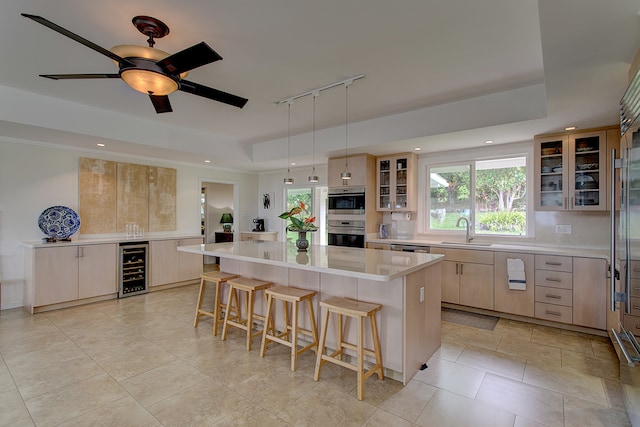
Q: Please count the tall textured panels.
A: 3